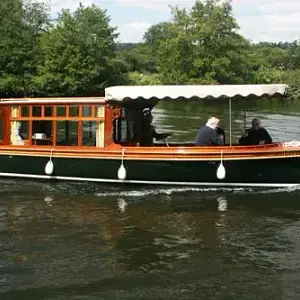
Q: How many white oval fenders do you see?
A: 3